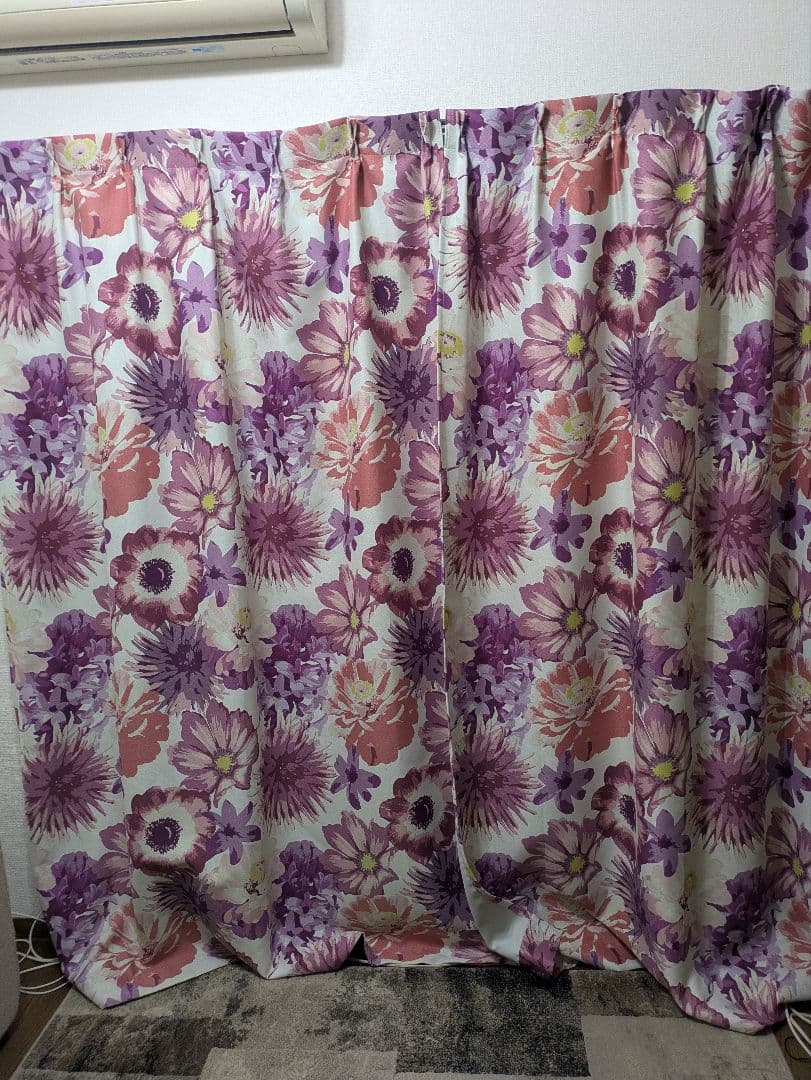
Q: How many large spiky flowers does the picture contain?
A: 12